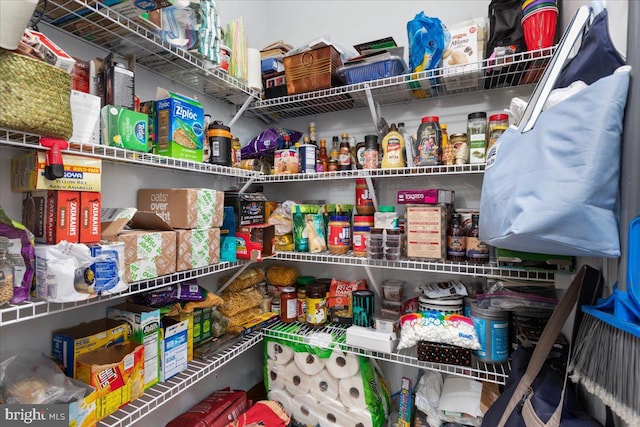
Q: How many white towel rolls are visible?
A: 11